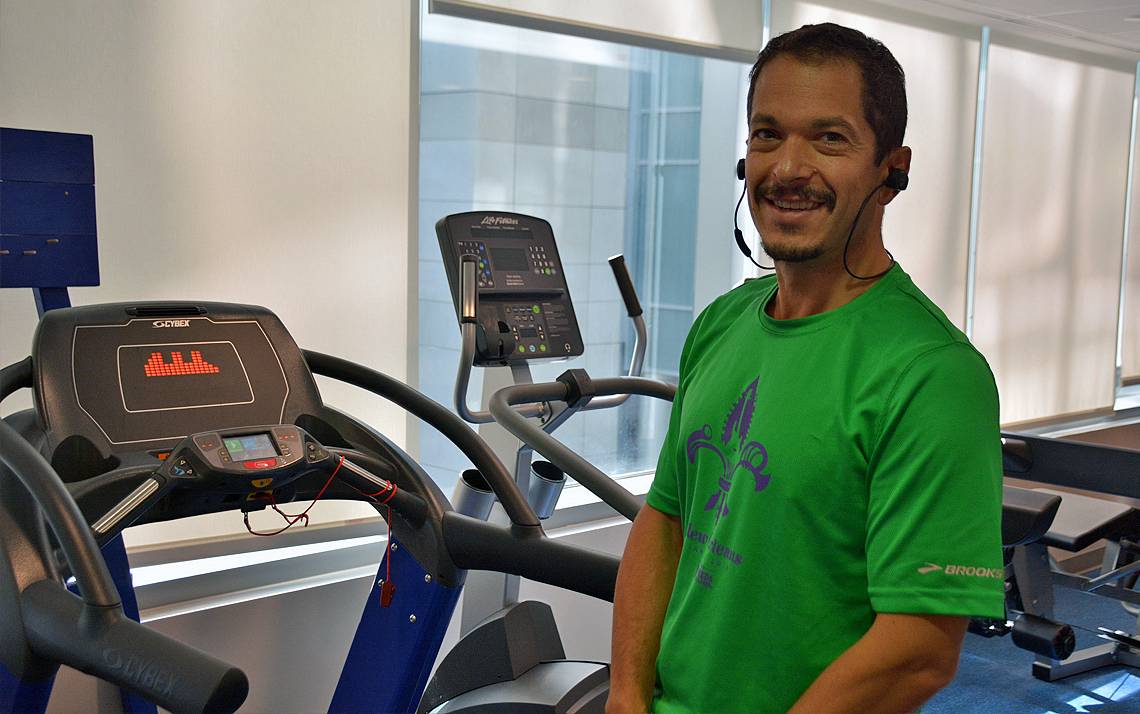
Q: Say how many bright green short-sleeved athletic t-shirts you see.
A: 1